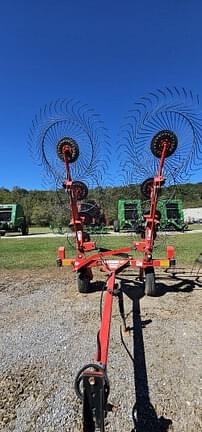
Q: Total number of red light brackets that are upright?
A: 2